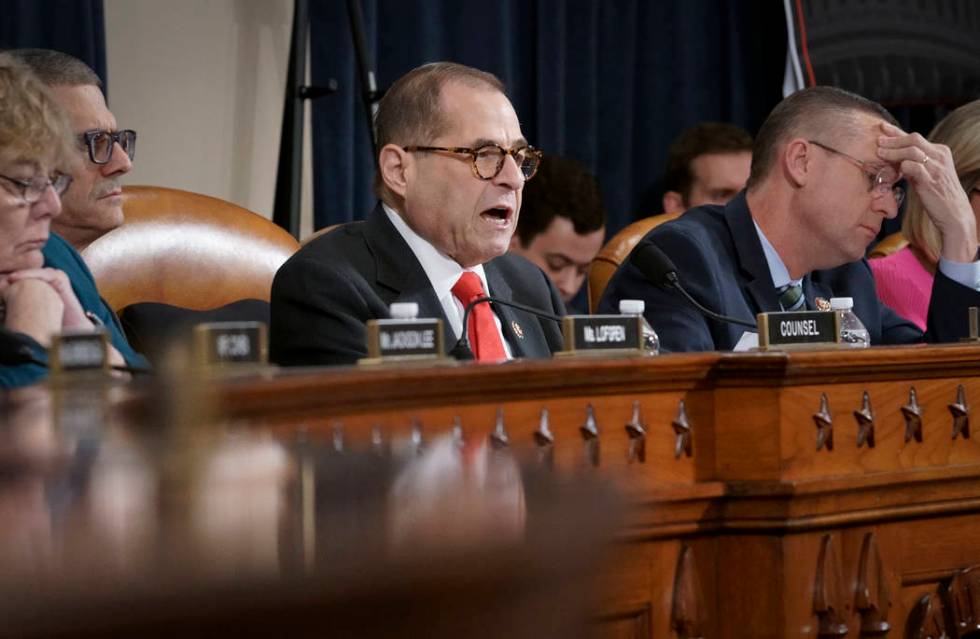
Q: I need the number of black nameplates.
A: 5